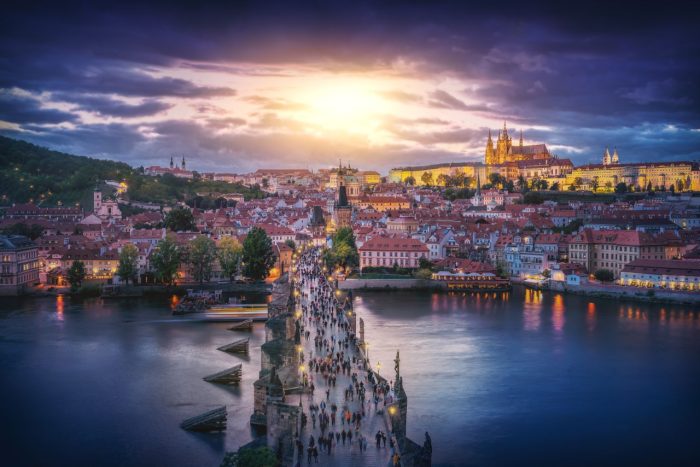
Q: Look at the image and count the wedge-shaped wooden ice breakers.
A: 4